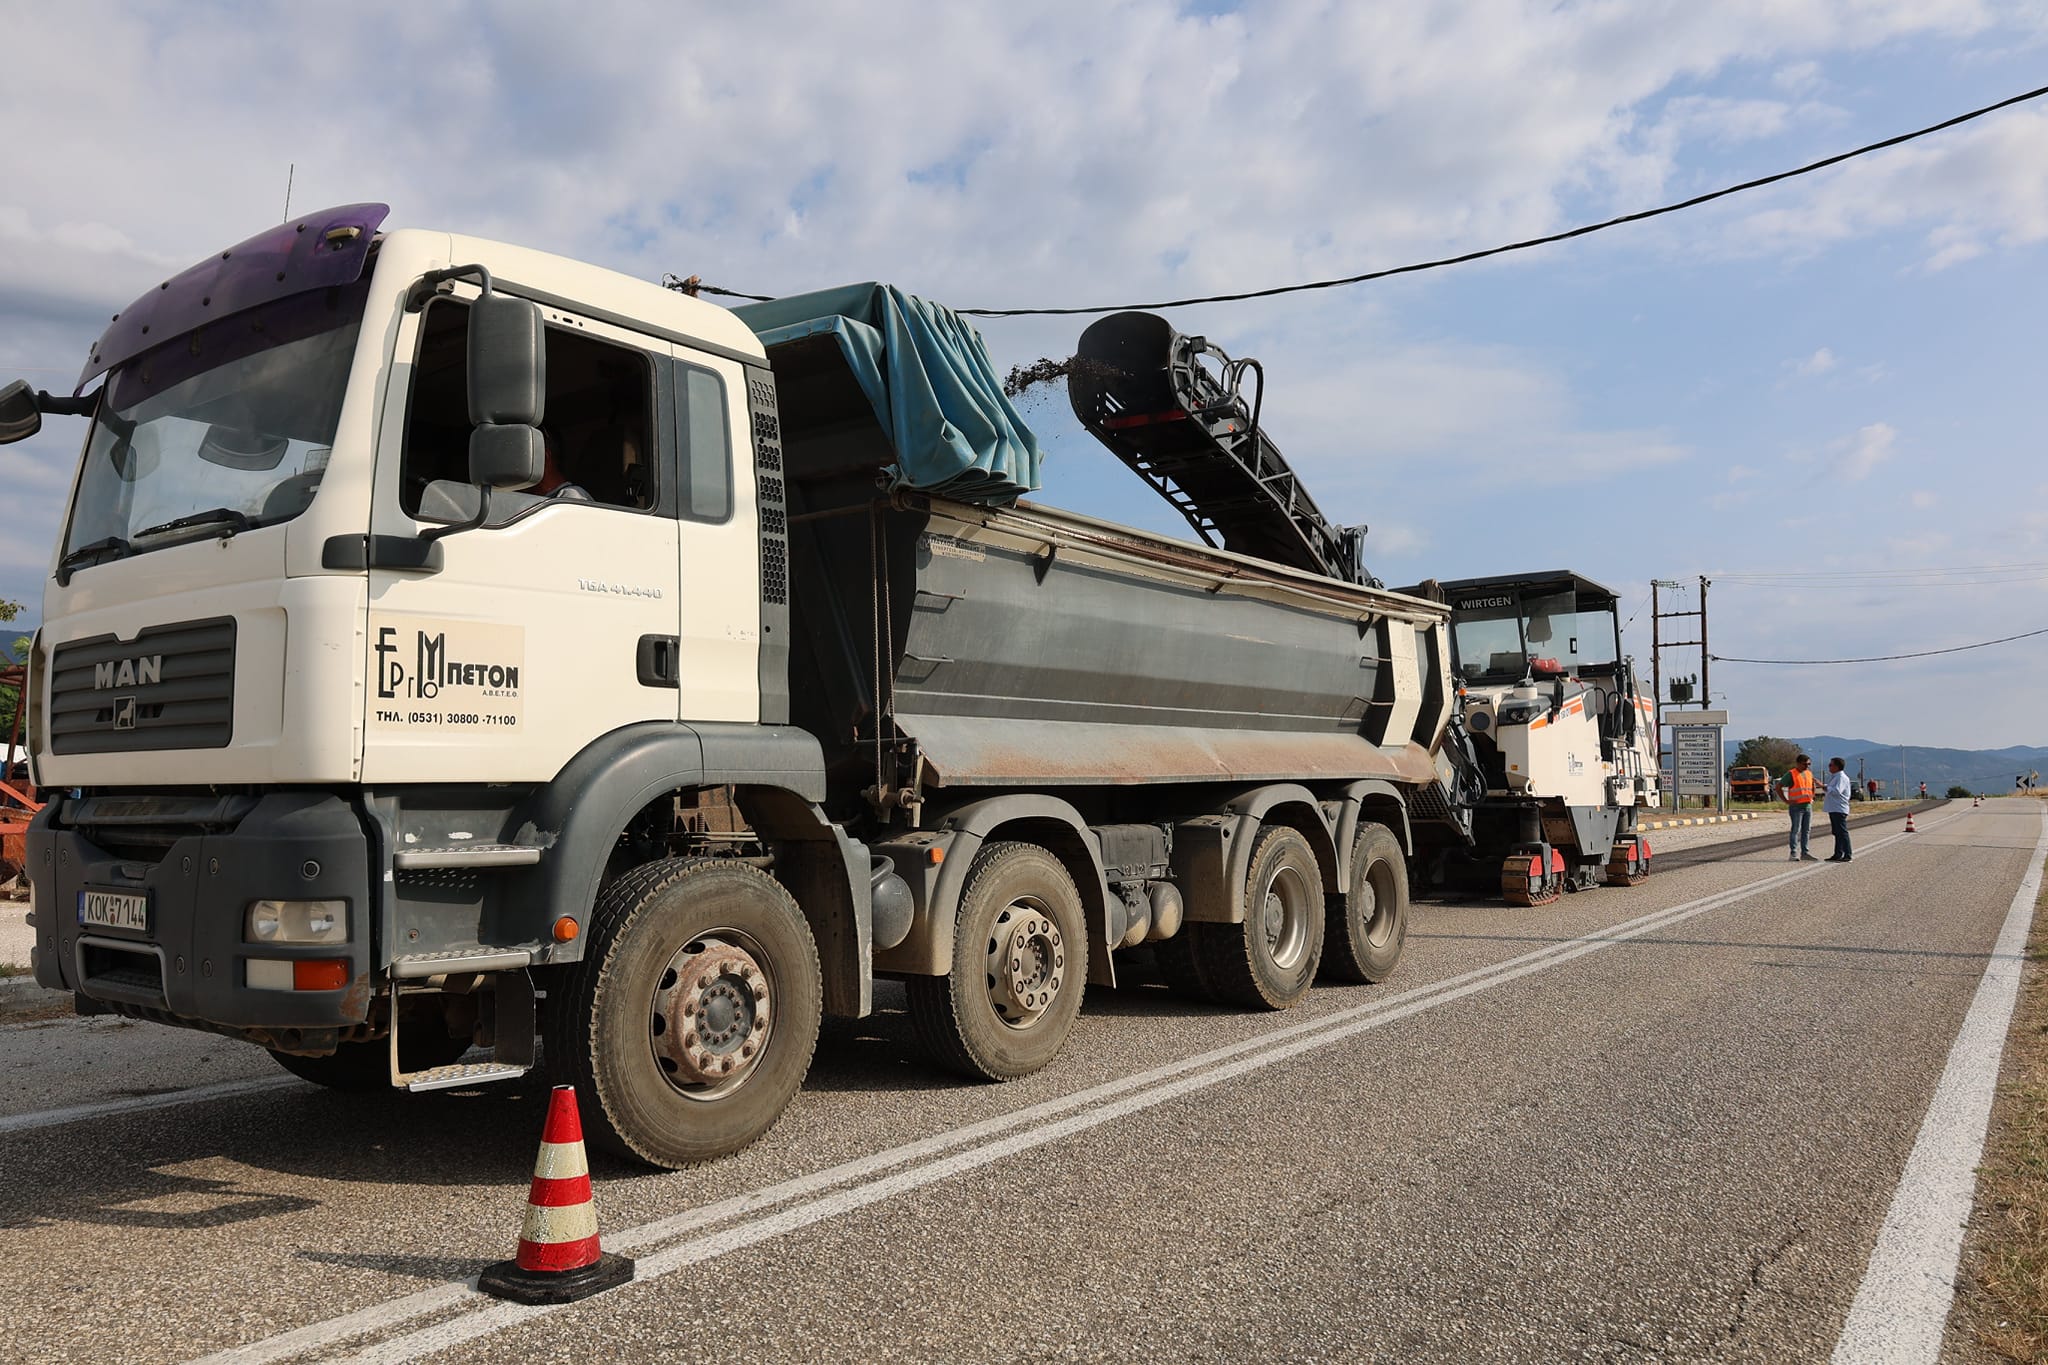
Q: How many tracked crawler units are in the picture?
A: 2